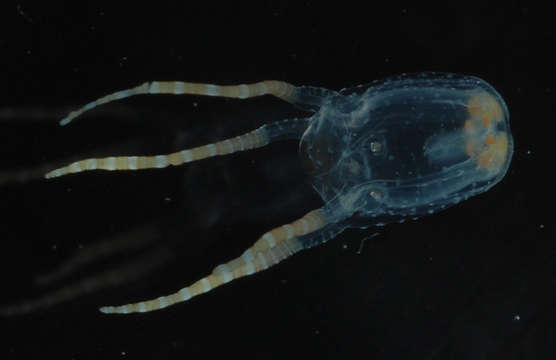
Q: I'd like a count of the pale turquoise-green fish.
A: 0